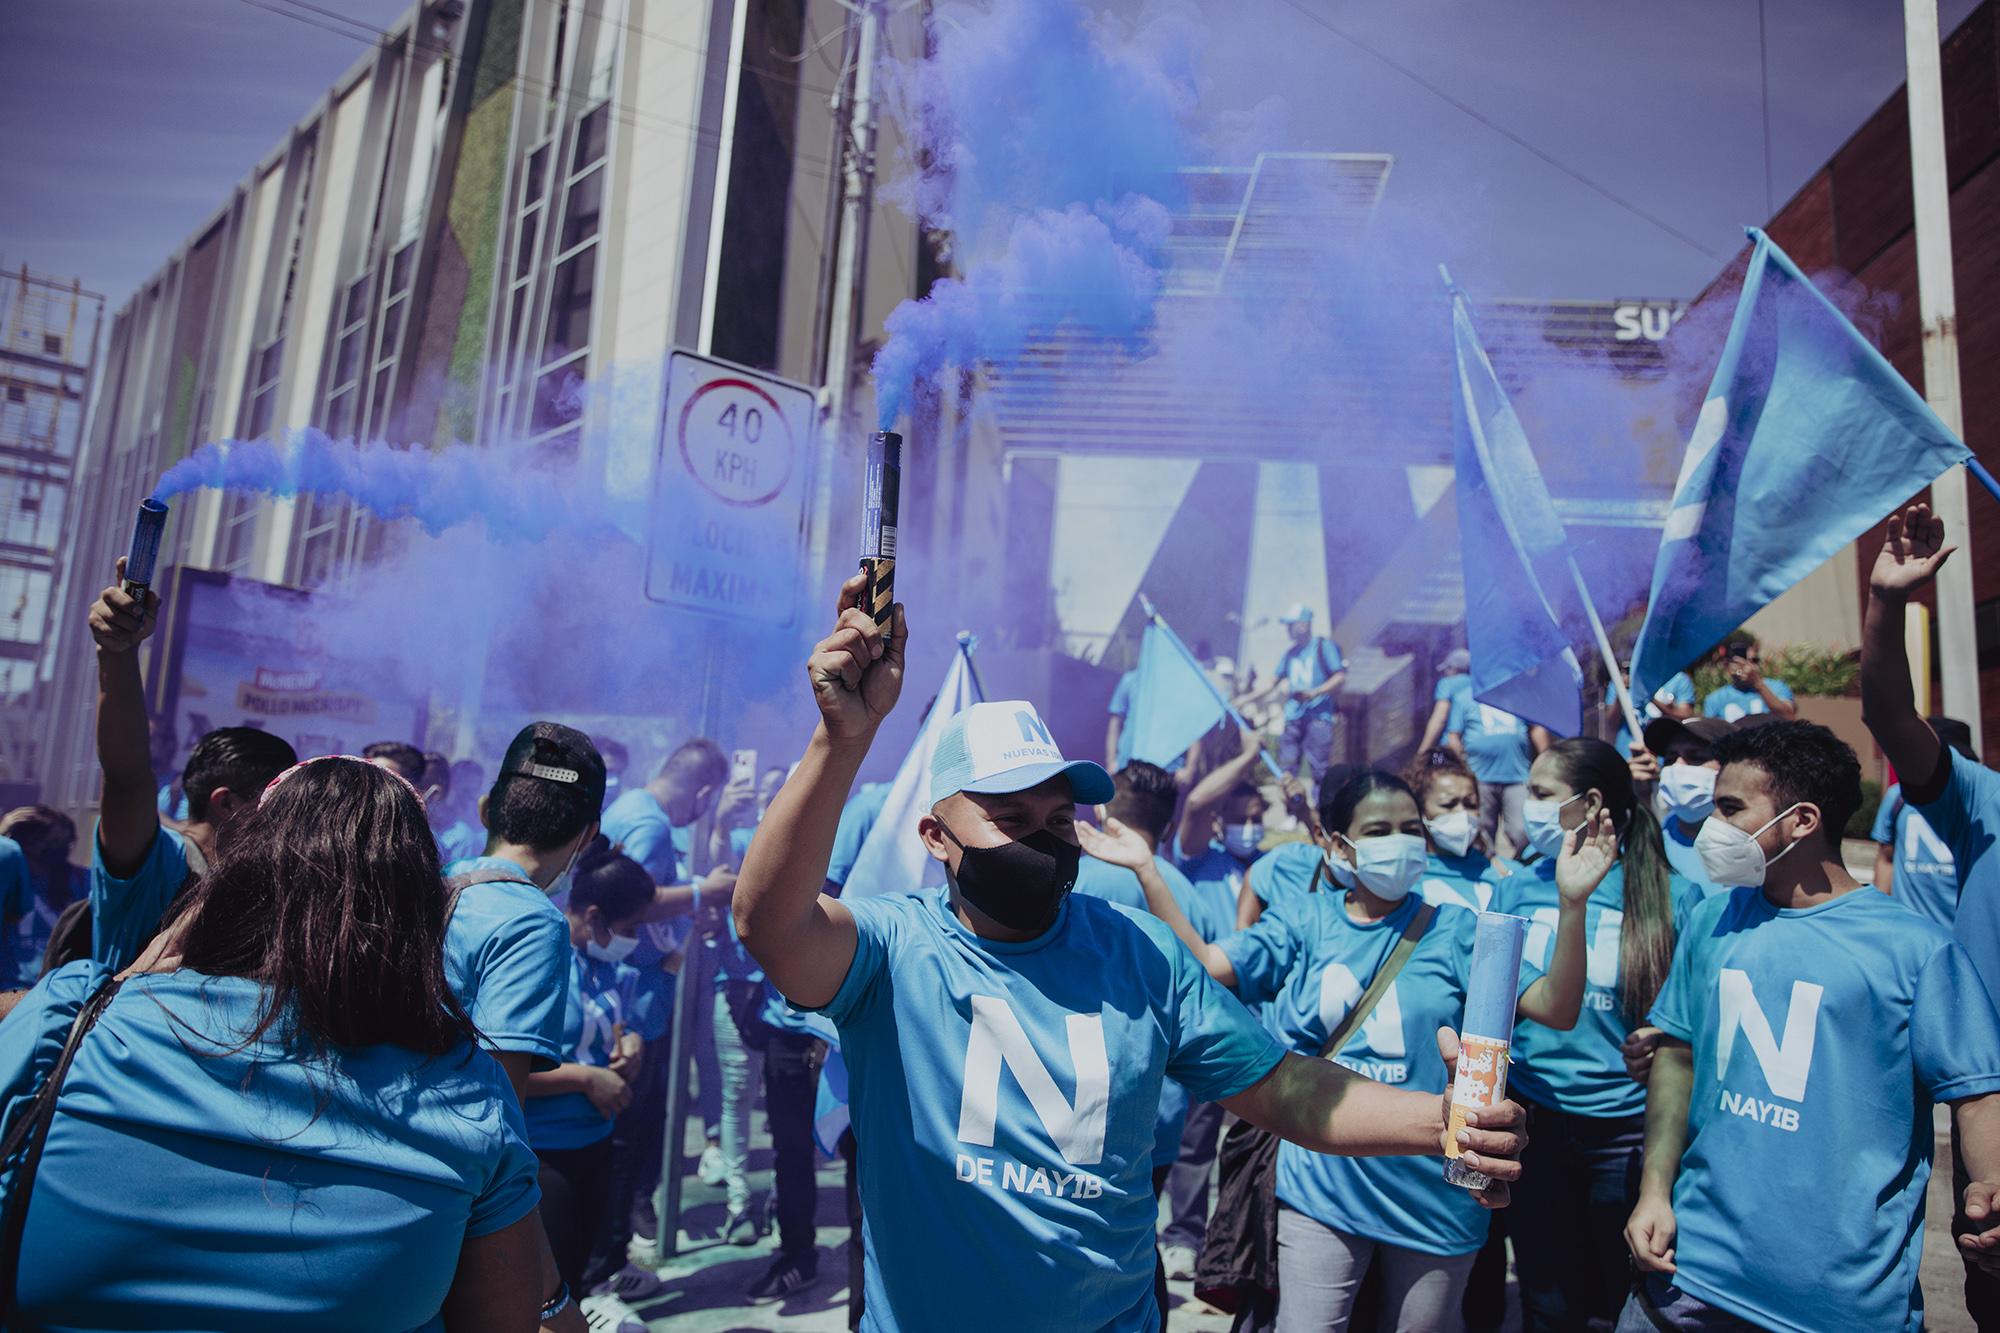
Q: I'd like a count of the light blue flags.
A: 4